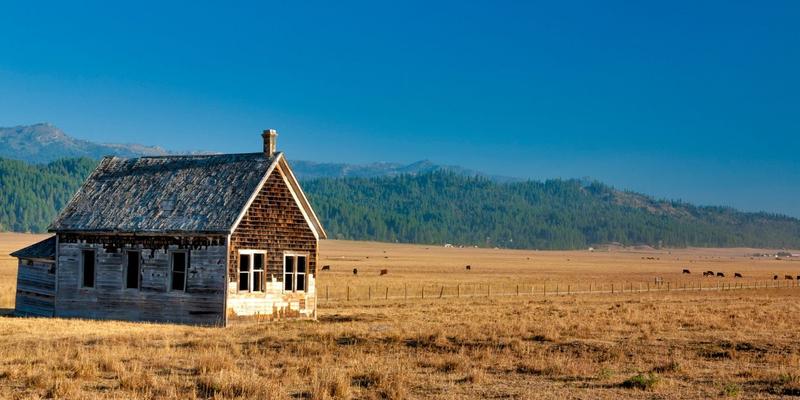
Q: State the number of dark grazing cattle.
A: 12